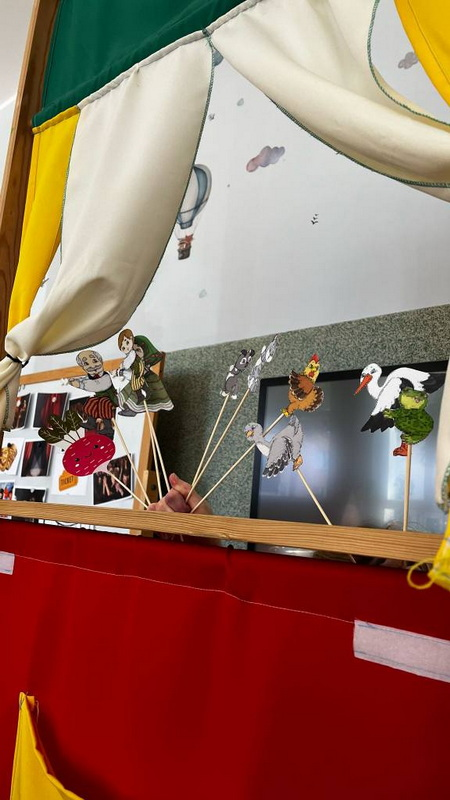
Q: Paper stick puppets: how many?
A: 10